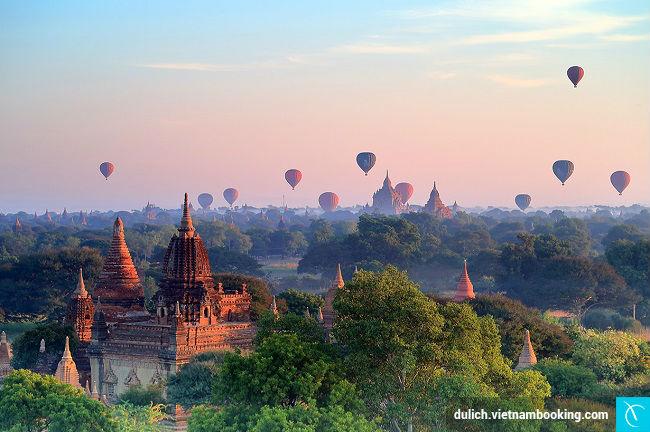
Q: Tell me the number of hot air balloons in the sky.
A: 11